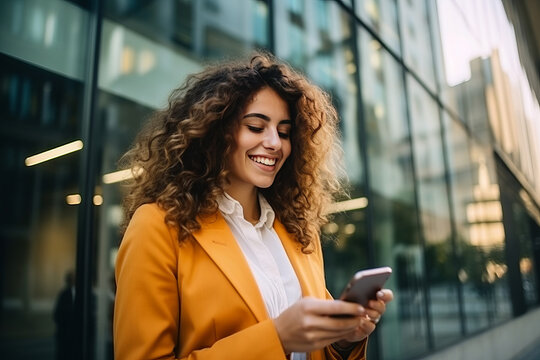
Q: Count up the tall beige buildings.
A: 1